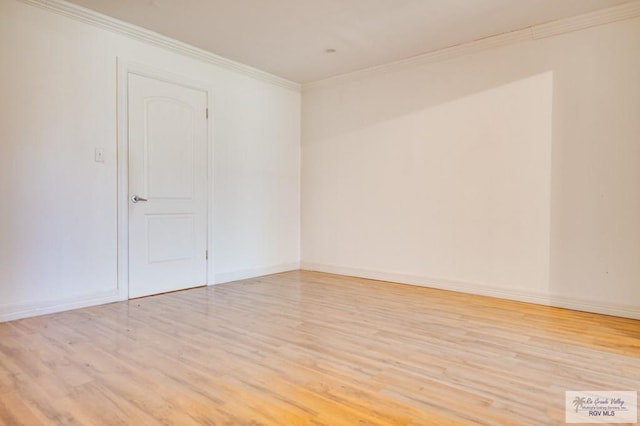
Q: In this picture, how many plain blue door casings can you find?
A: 0